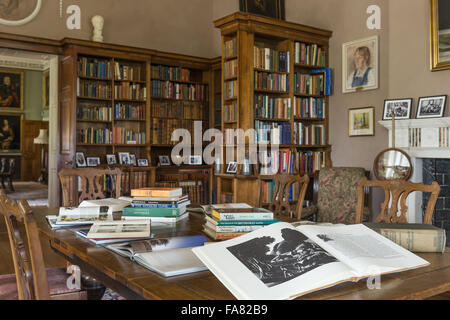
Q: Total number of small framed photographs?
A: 11